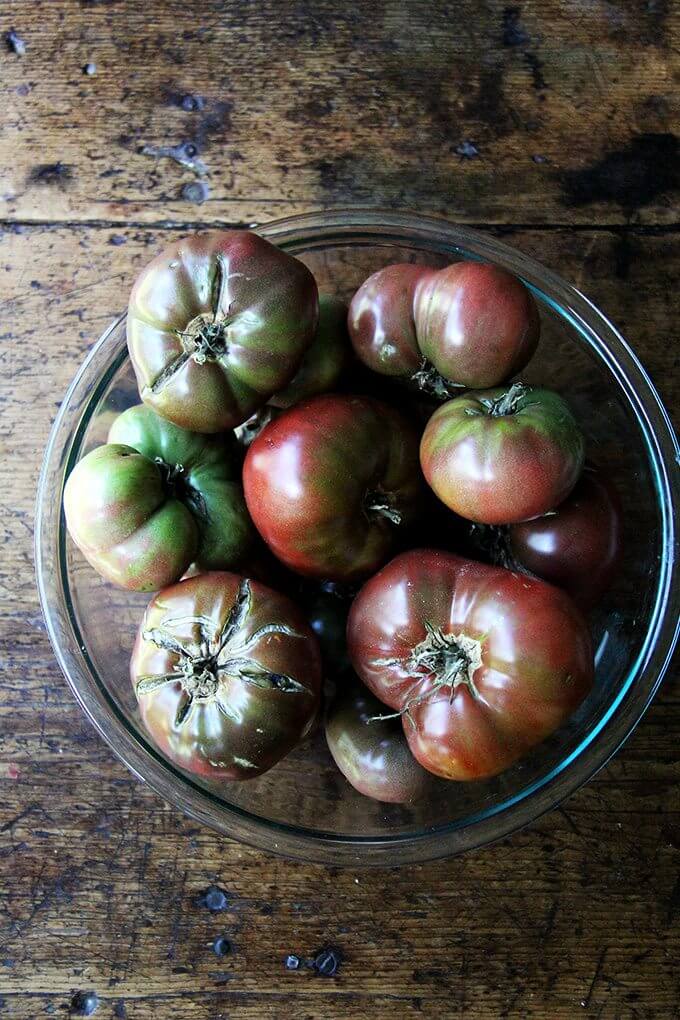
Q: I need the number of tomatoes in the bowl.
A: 11